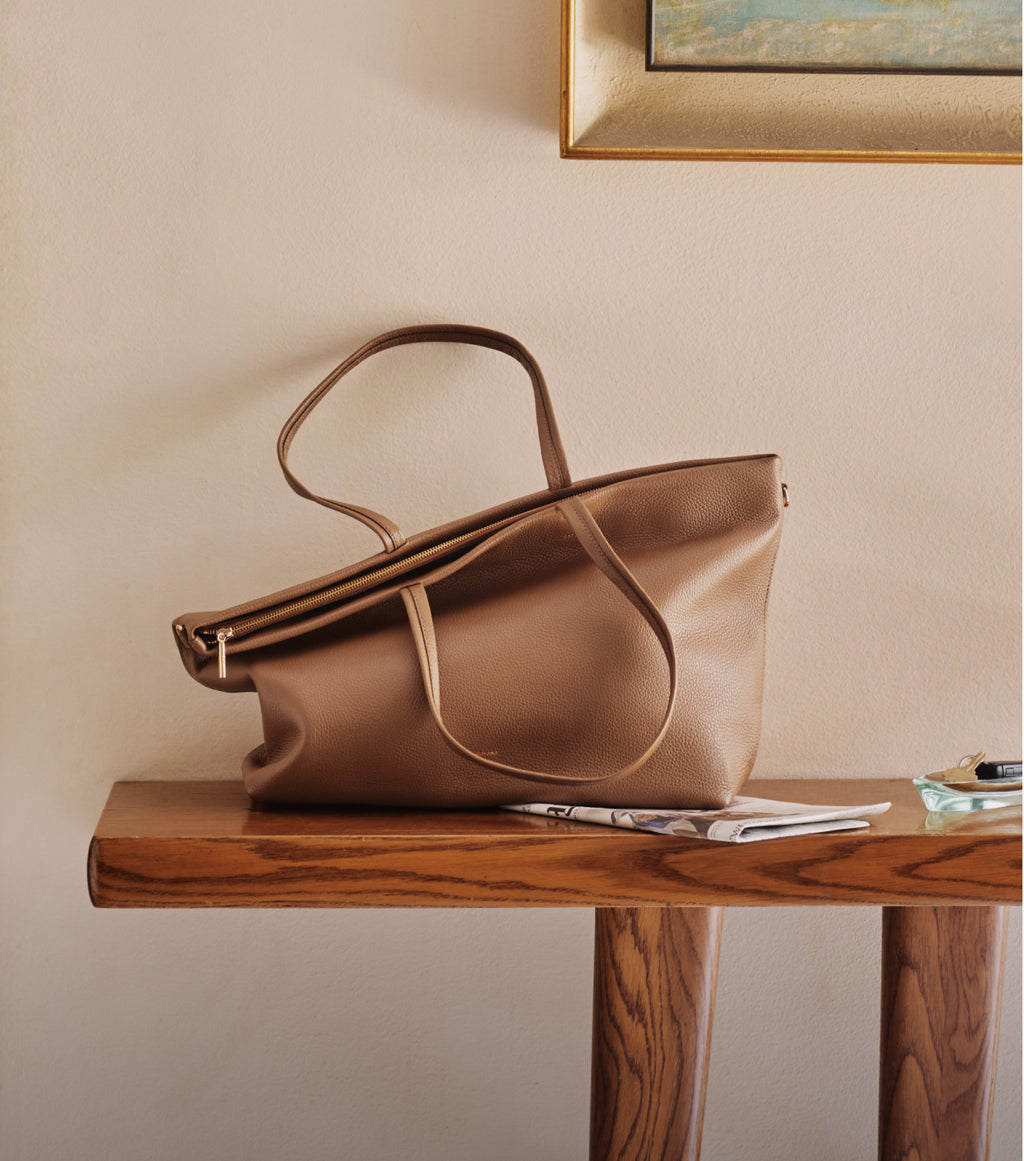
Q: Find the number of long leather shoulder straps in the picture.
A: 2